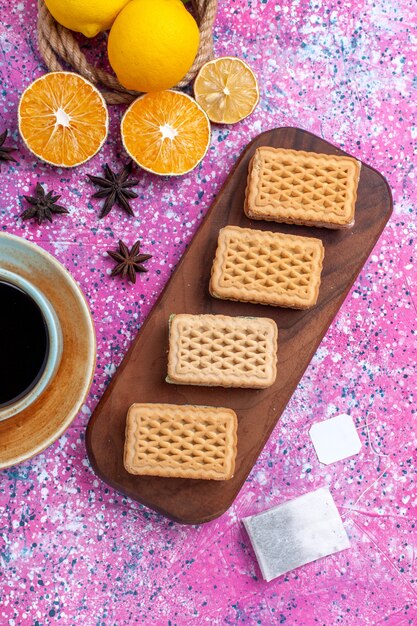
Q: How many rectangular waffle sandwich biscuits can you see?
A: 4